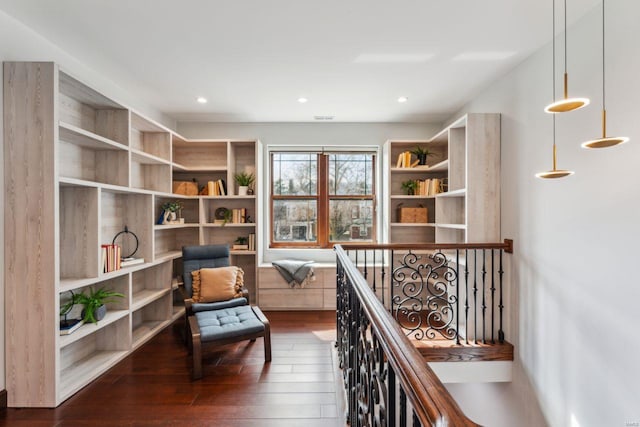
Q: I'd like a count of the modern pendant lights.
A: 3